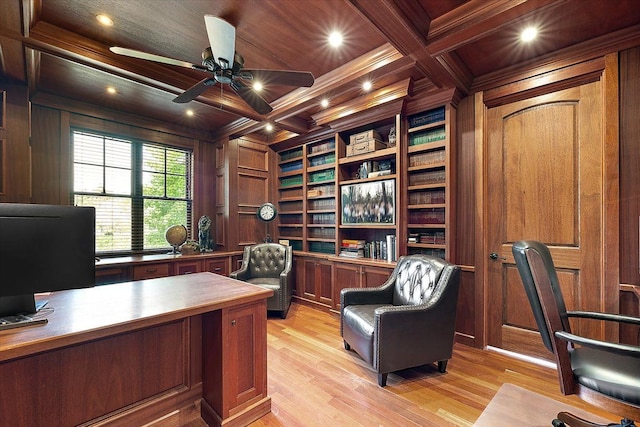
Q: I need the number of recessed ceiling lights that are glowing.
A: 9